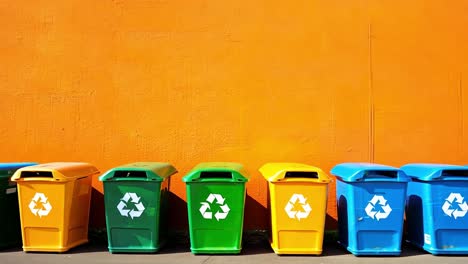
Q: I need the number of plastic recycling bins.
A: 7